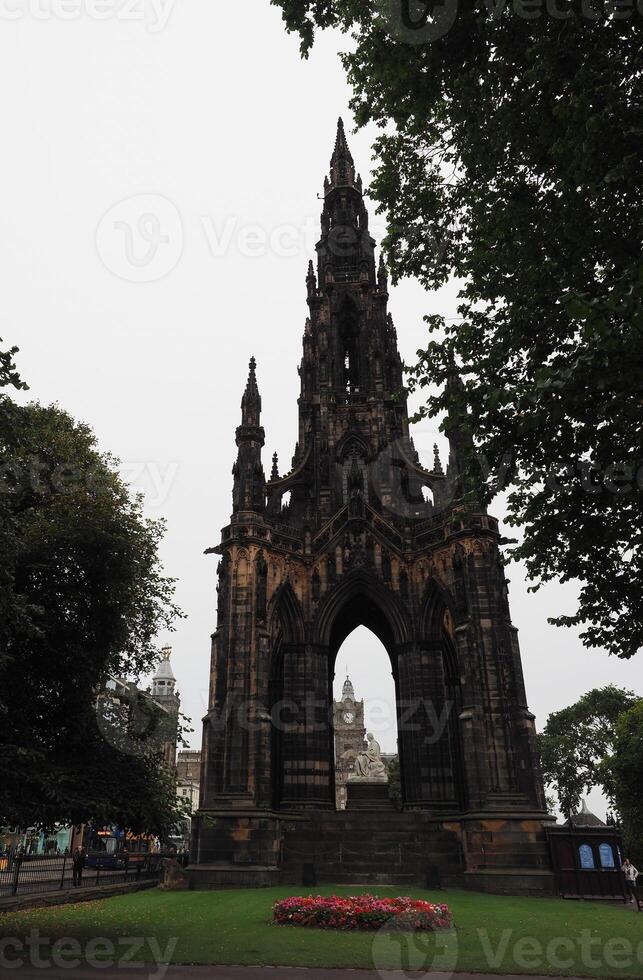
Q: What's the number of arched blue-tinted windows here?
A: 2